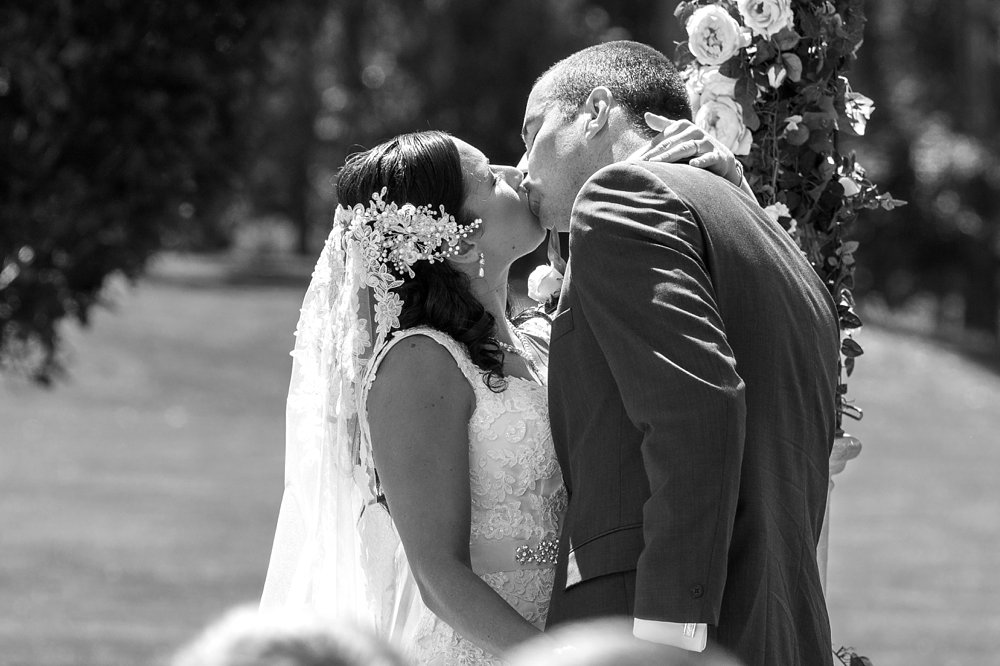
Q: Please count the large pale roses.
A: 4